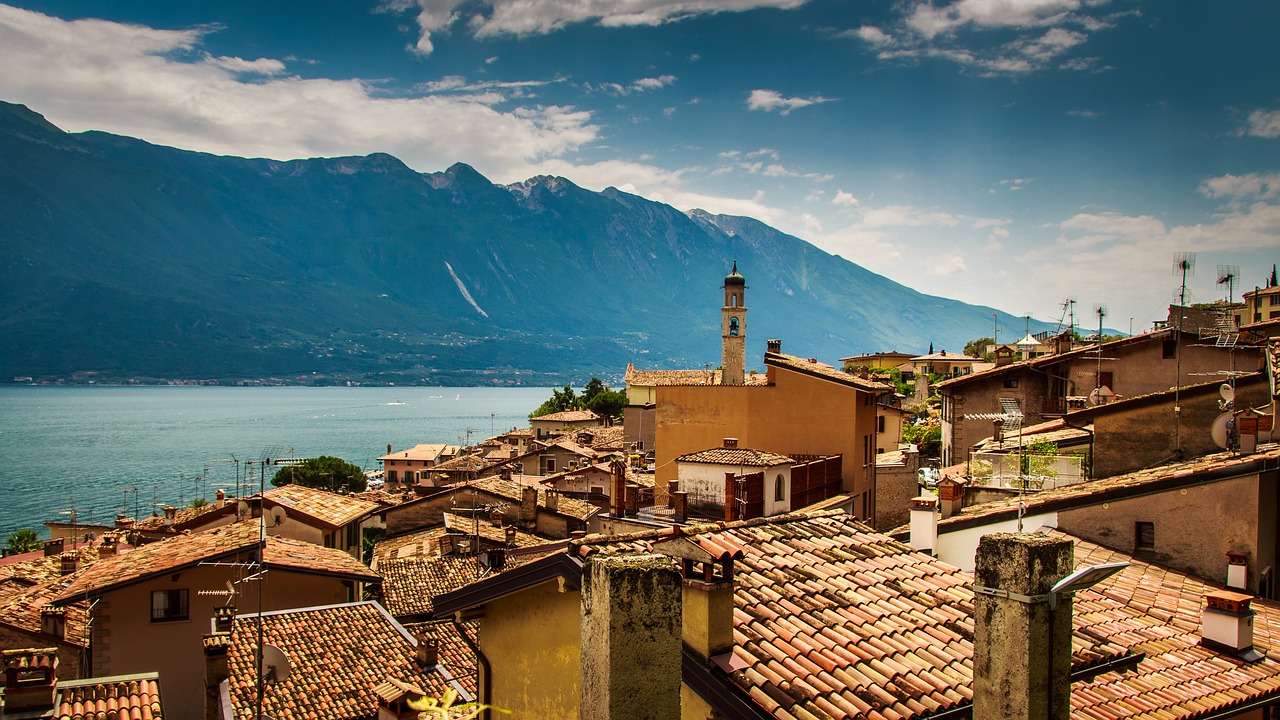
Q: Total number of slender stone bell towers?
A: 1